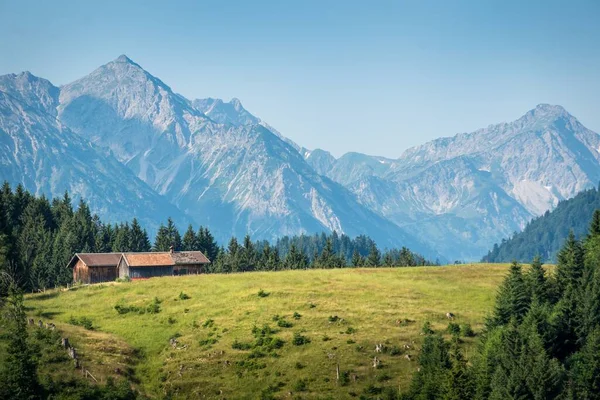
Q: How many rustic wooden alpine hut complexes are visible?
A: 1